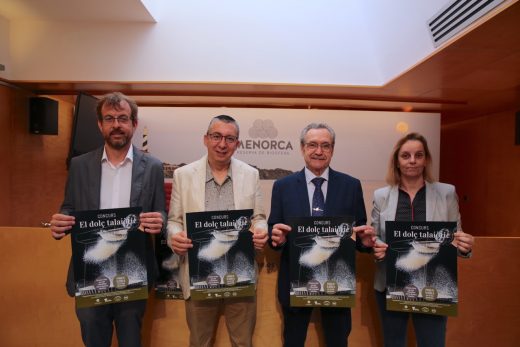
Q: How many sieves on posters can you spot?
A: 4